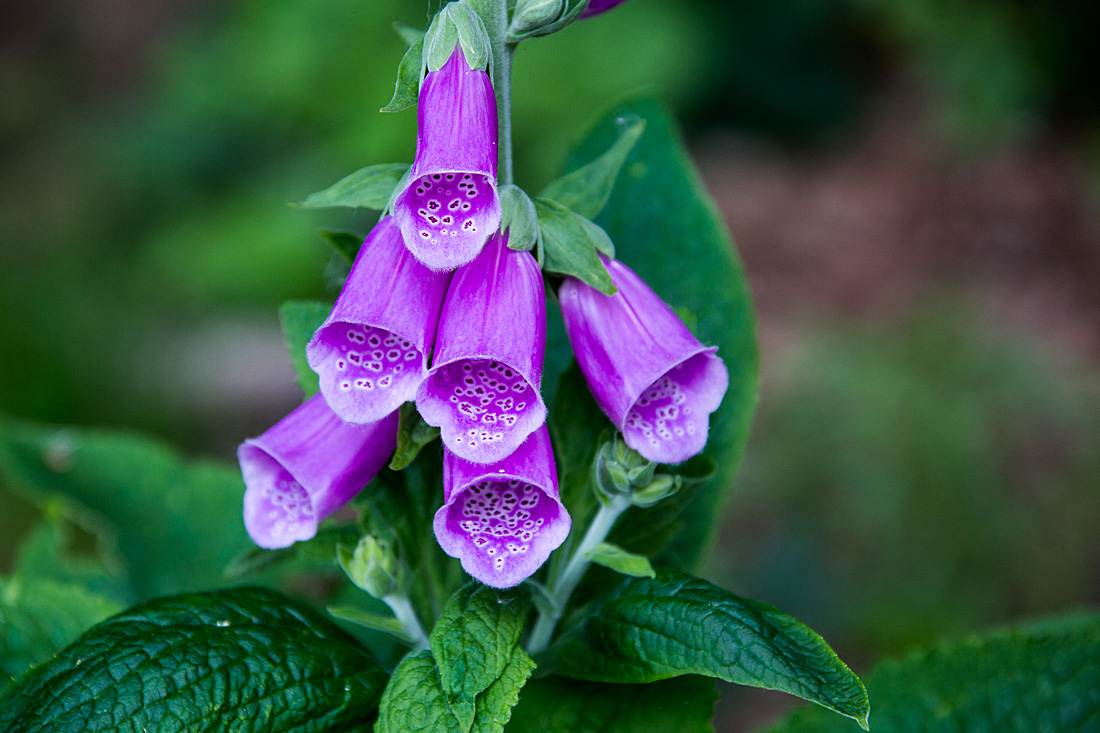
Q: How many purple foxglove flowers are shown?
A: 6